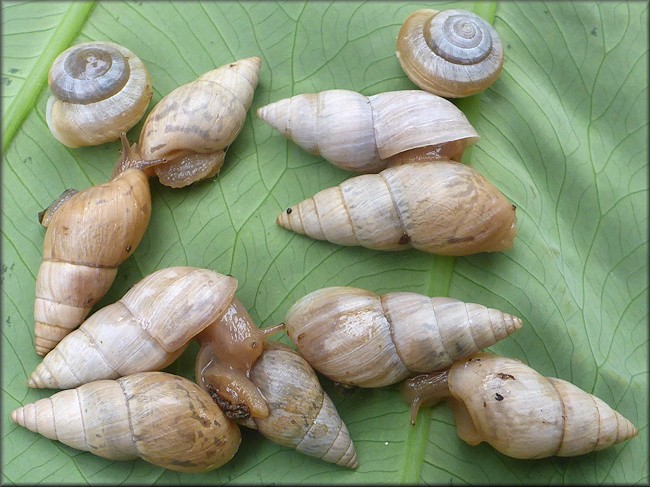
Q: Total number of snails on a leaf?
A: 11